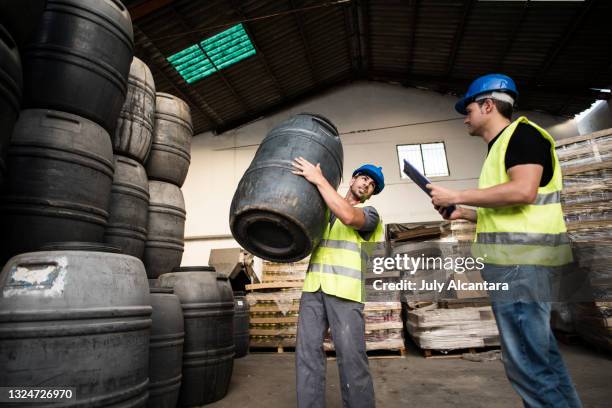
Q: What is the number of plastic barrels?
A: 13